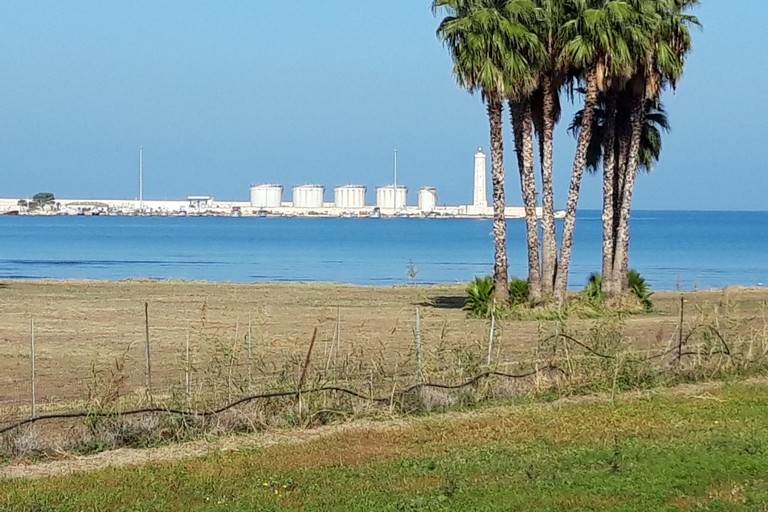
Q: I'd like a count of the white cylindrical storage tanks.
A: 5